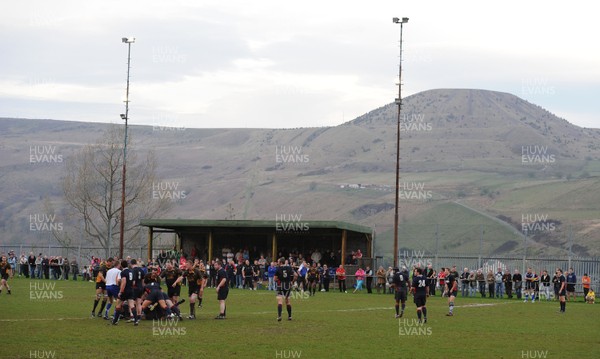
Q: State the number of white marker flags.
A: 0